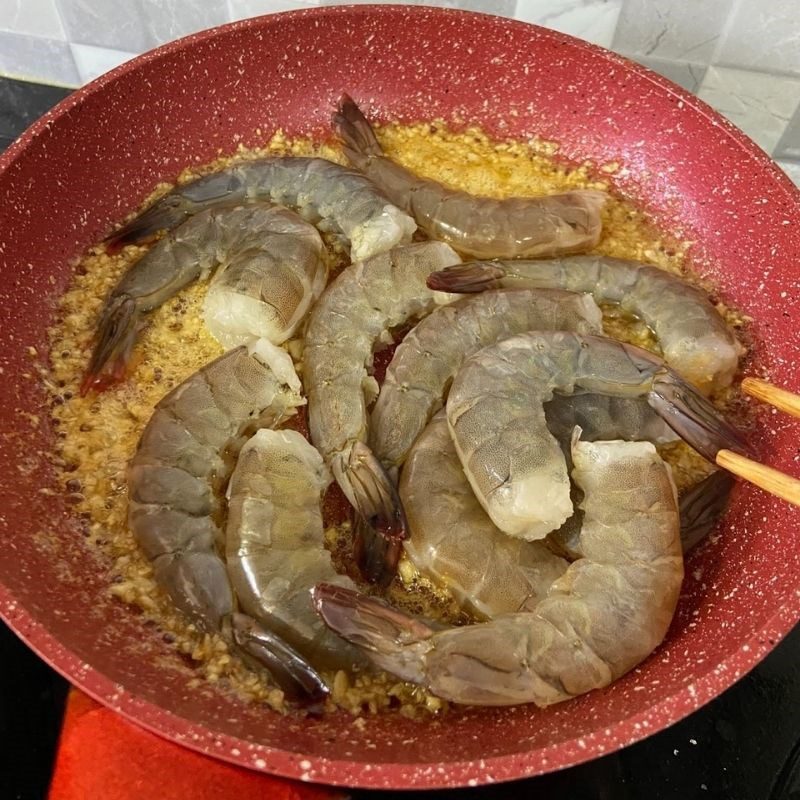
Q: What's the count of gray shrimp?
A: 12